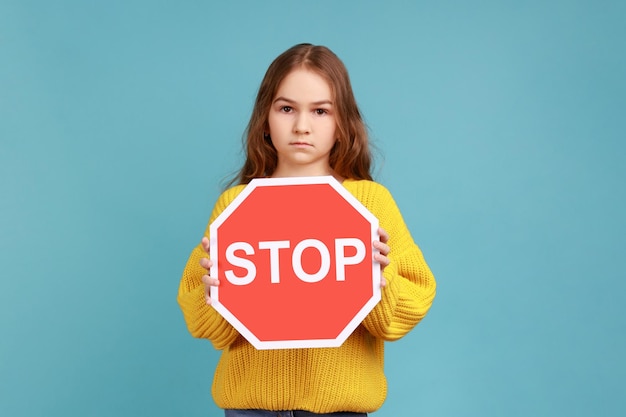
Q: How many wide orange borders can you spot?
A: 0